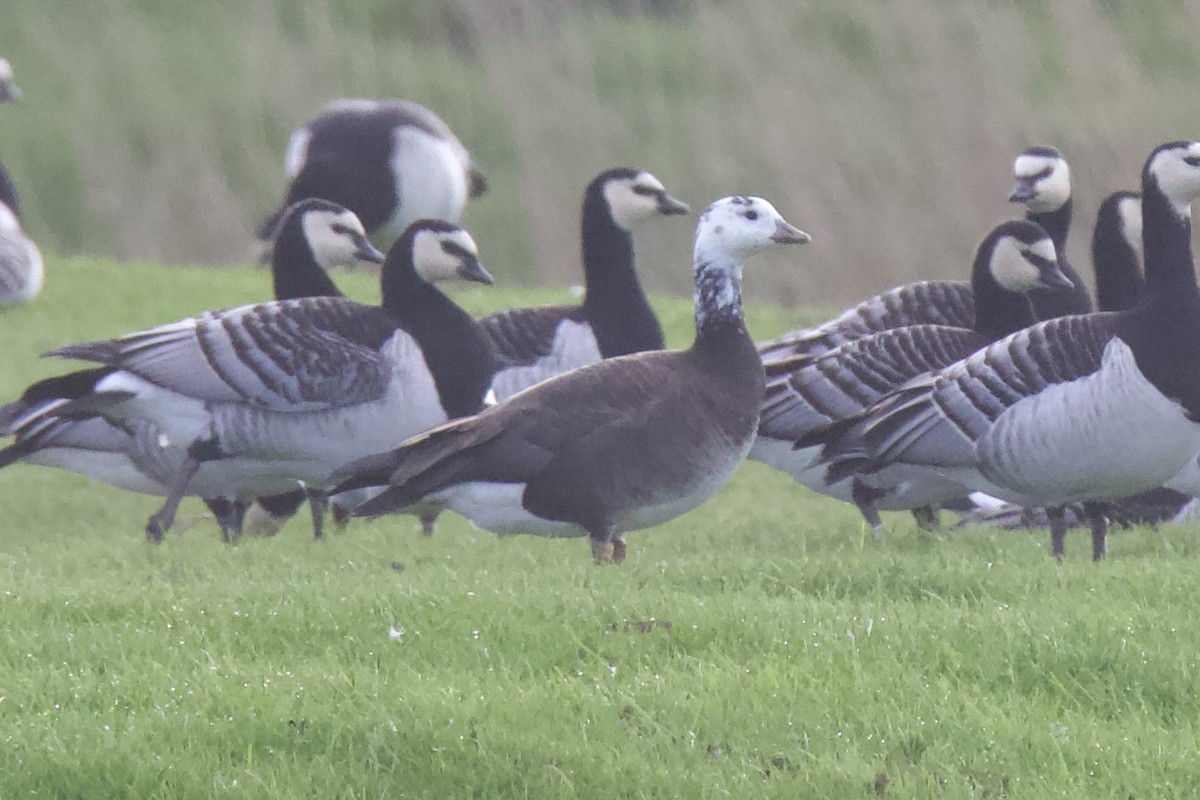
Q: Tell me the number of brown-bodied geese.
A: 1